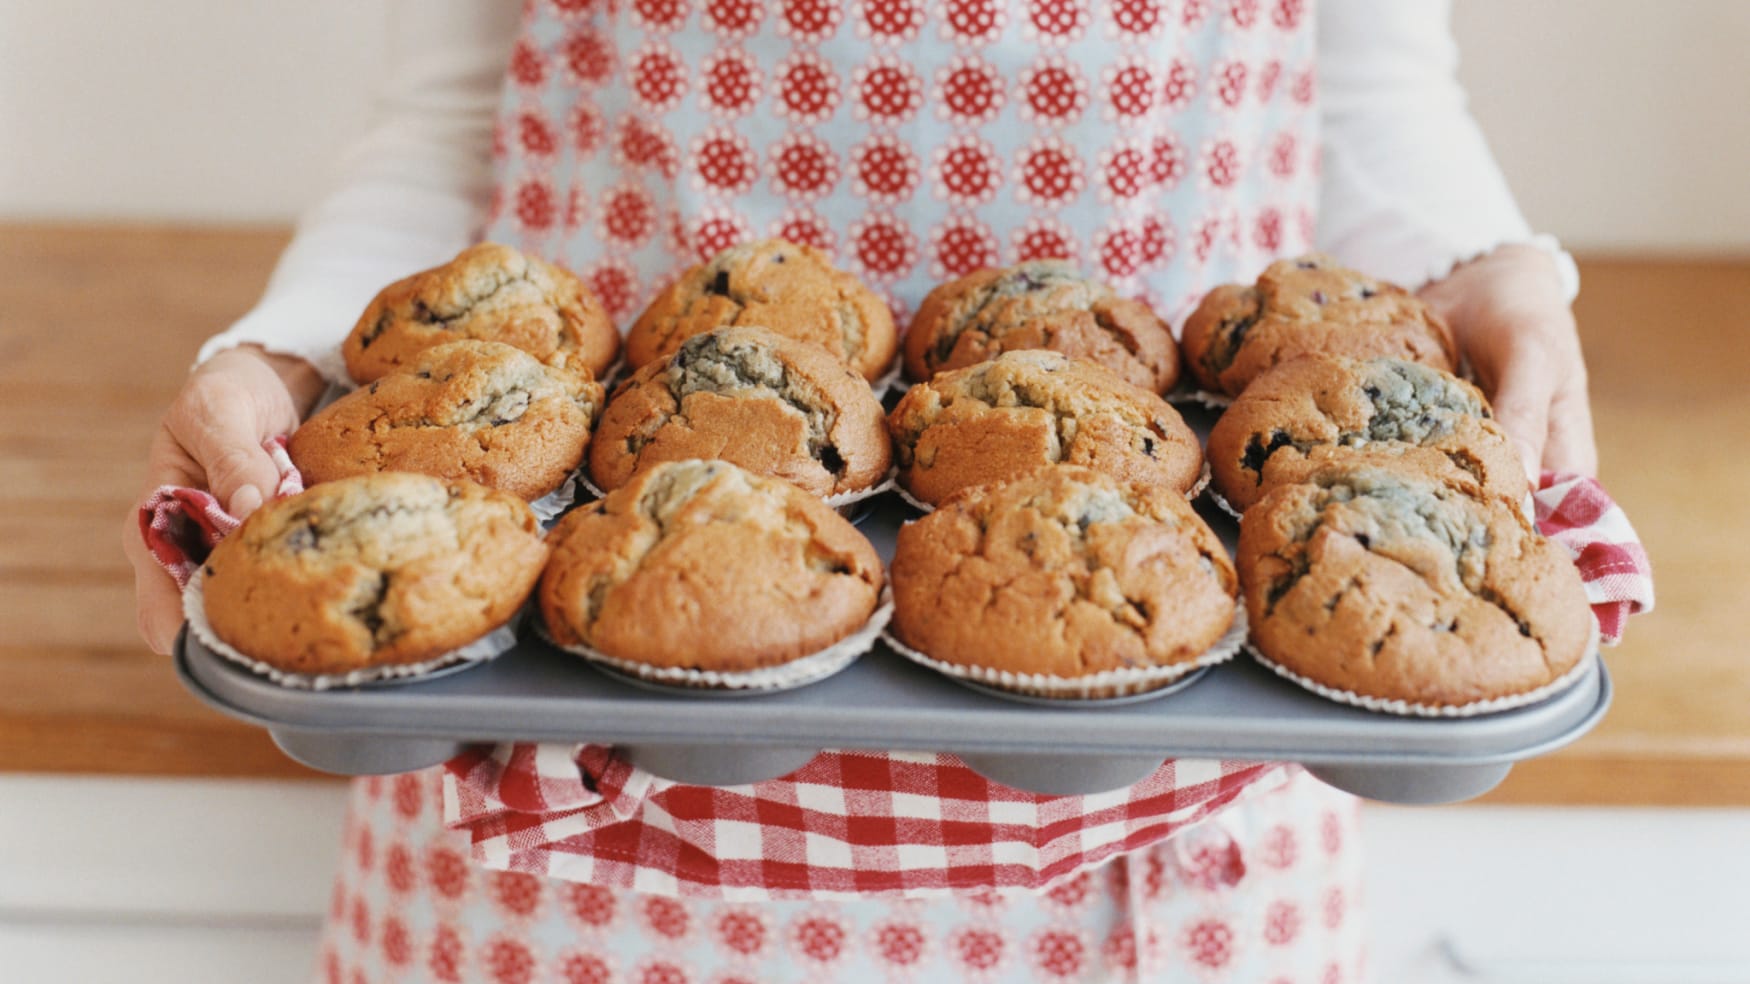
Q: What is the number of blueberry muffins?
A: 12